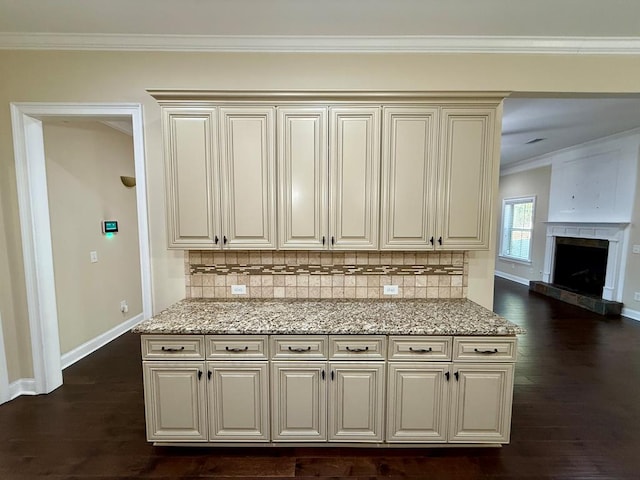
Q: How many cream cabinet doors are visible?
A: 12